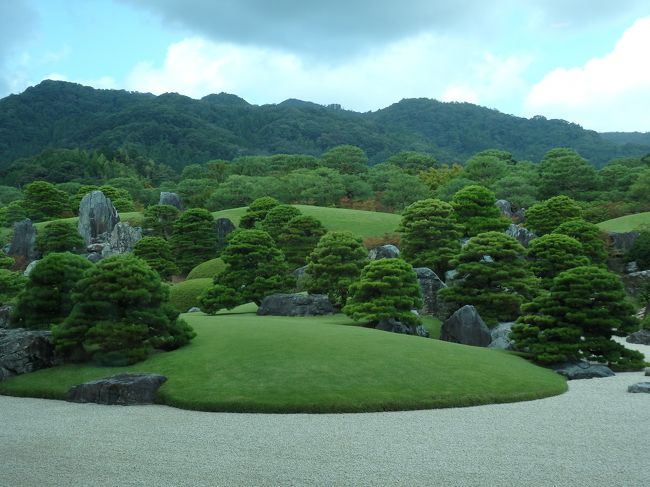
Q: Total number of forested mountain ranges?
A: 1